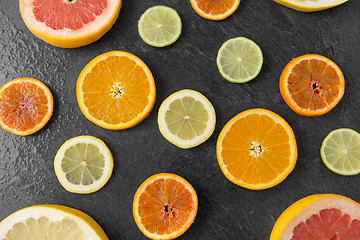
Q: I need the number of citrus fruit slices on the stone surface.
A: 15